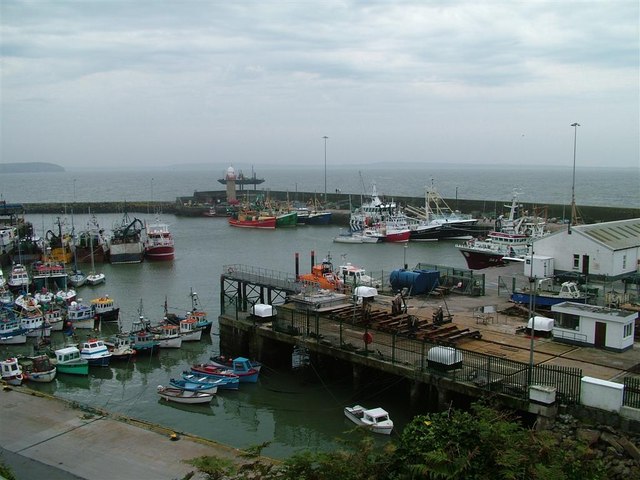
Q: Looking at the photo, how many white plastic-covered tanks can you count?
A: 4